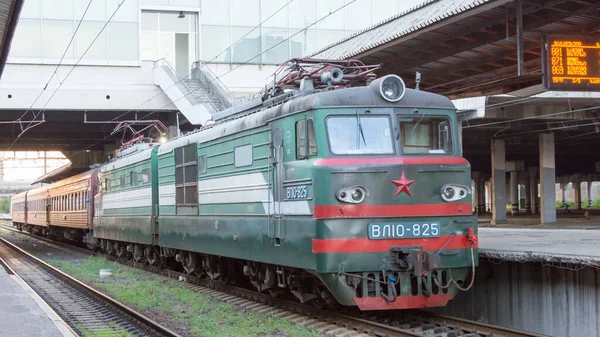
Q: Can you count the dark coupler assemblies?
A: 1